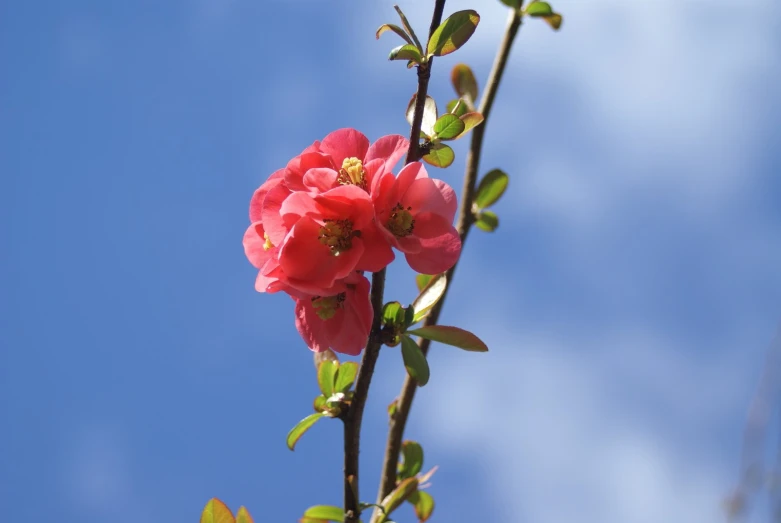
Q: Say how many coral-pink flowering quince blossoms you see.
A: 5